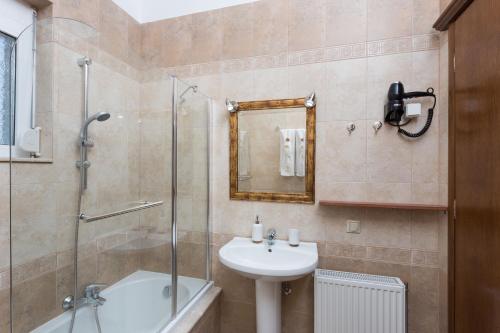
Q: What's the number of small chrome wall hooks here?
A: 2